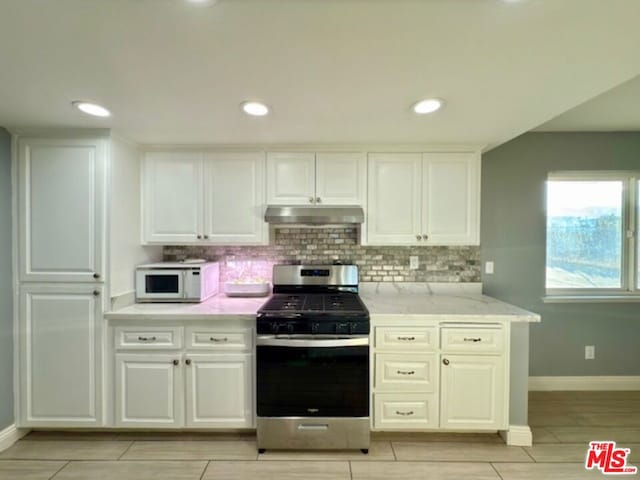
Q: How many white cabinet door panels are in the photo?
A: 11